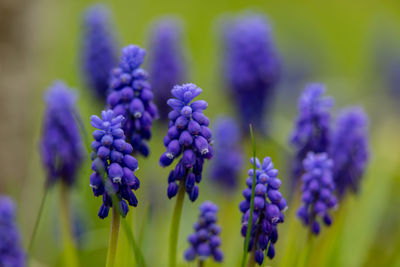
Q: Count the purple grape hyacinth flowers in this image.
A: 14